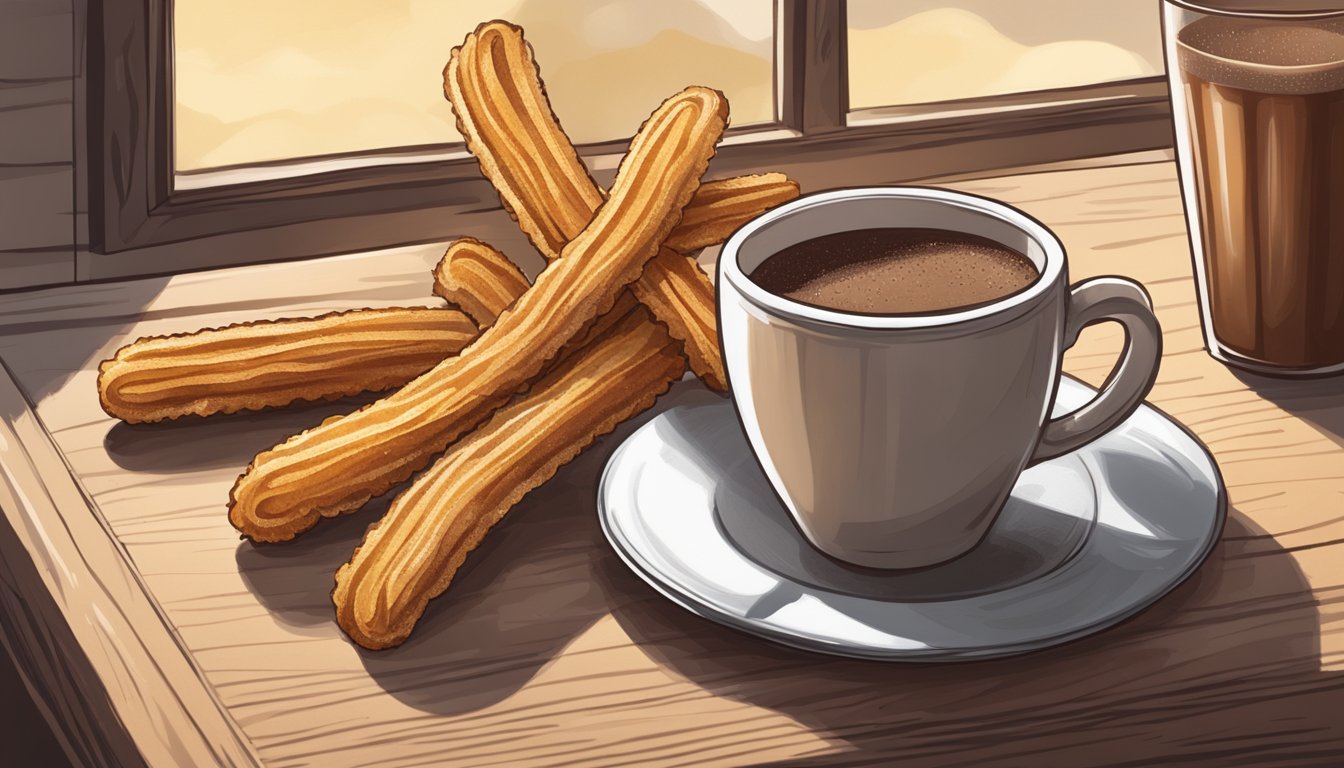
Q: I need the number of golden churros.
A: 6